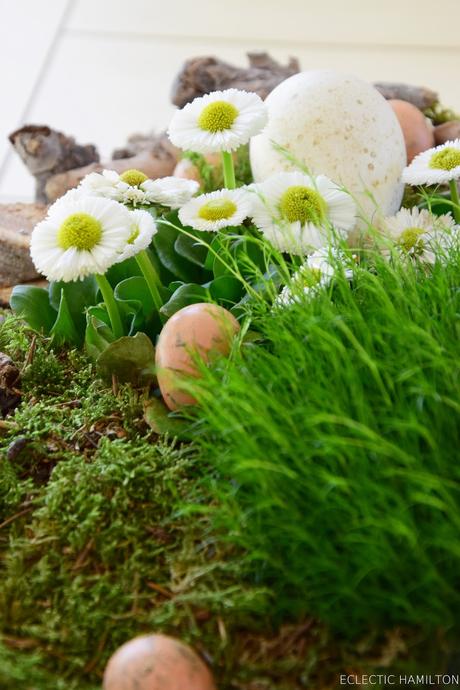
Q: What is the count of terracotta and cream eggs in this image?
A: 4